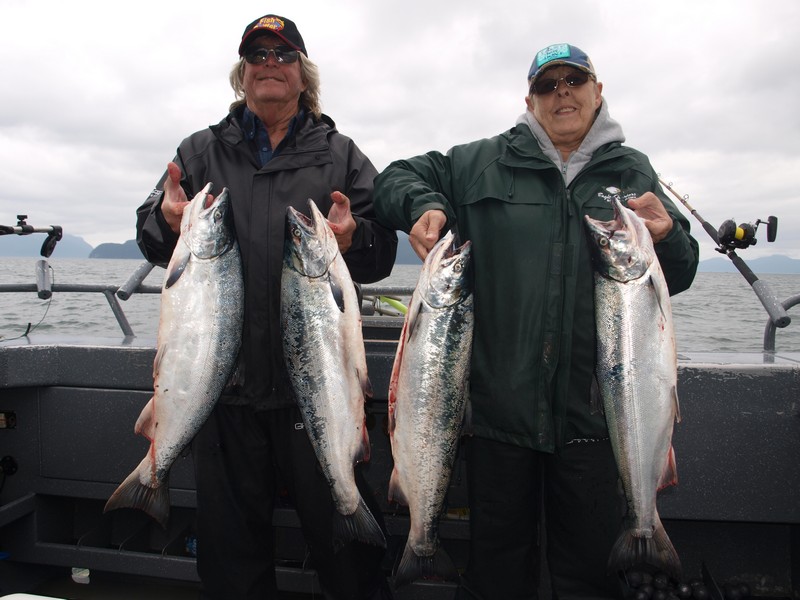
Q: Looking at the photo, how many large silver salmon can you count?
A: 4